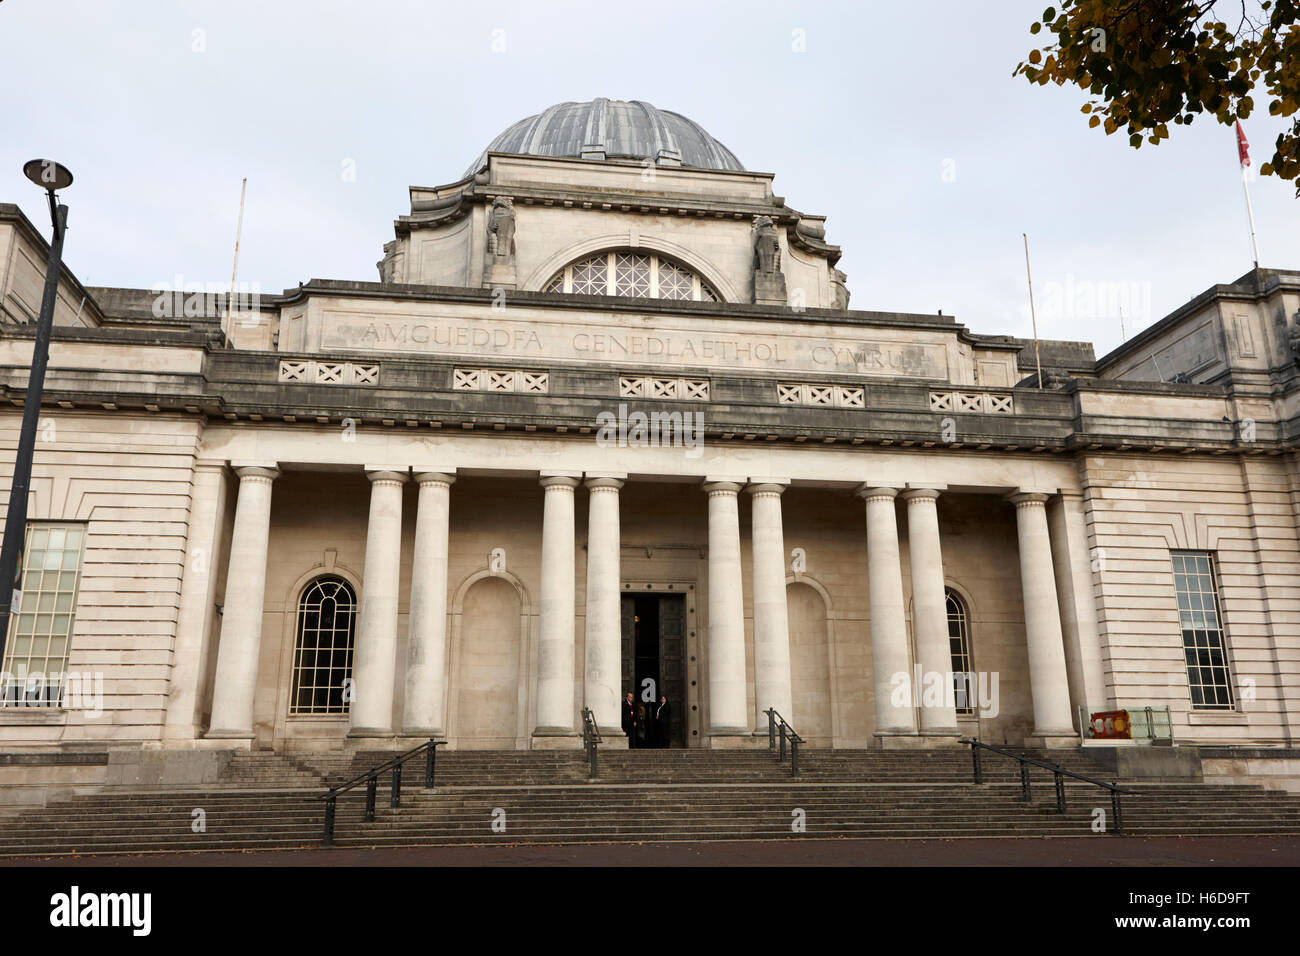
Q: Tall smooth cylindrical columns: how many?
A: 10